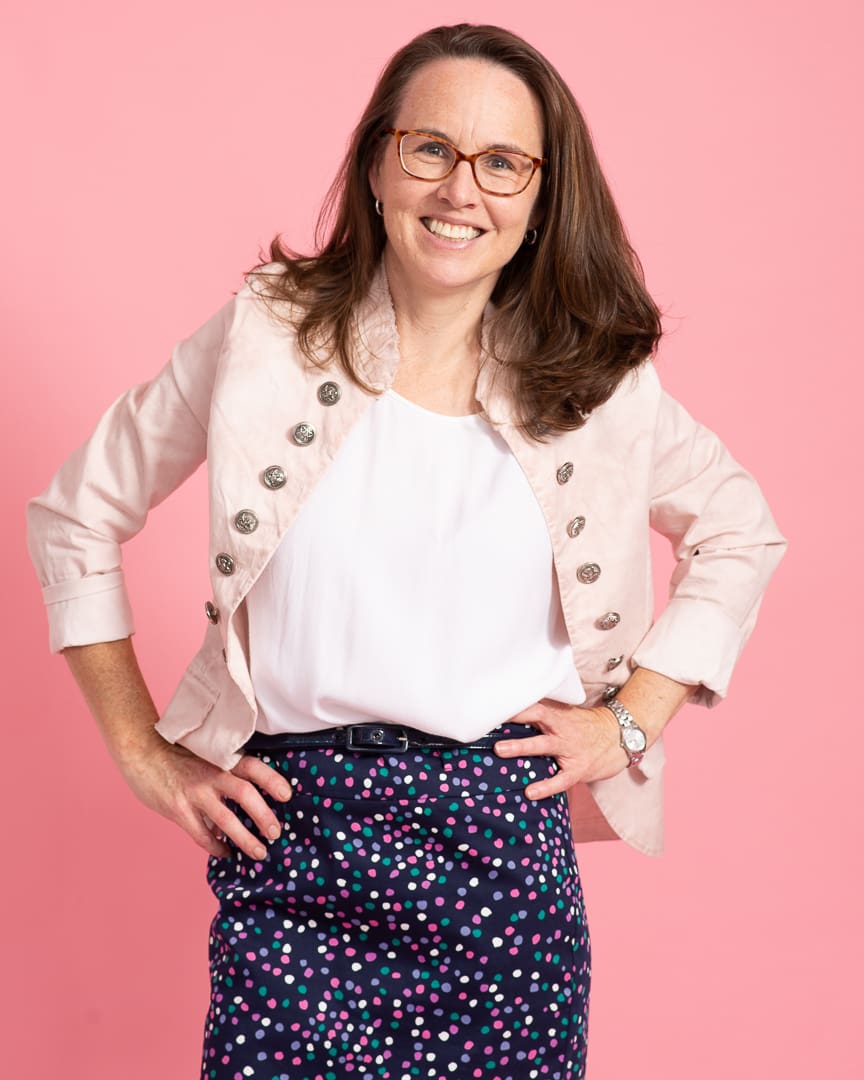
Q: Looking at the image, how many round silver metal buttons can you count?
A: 12